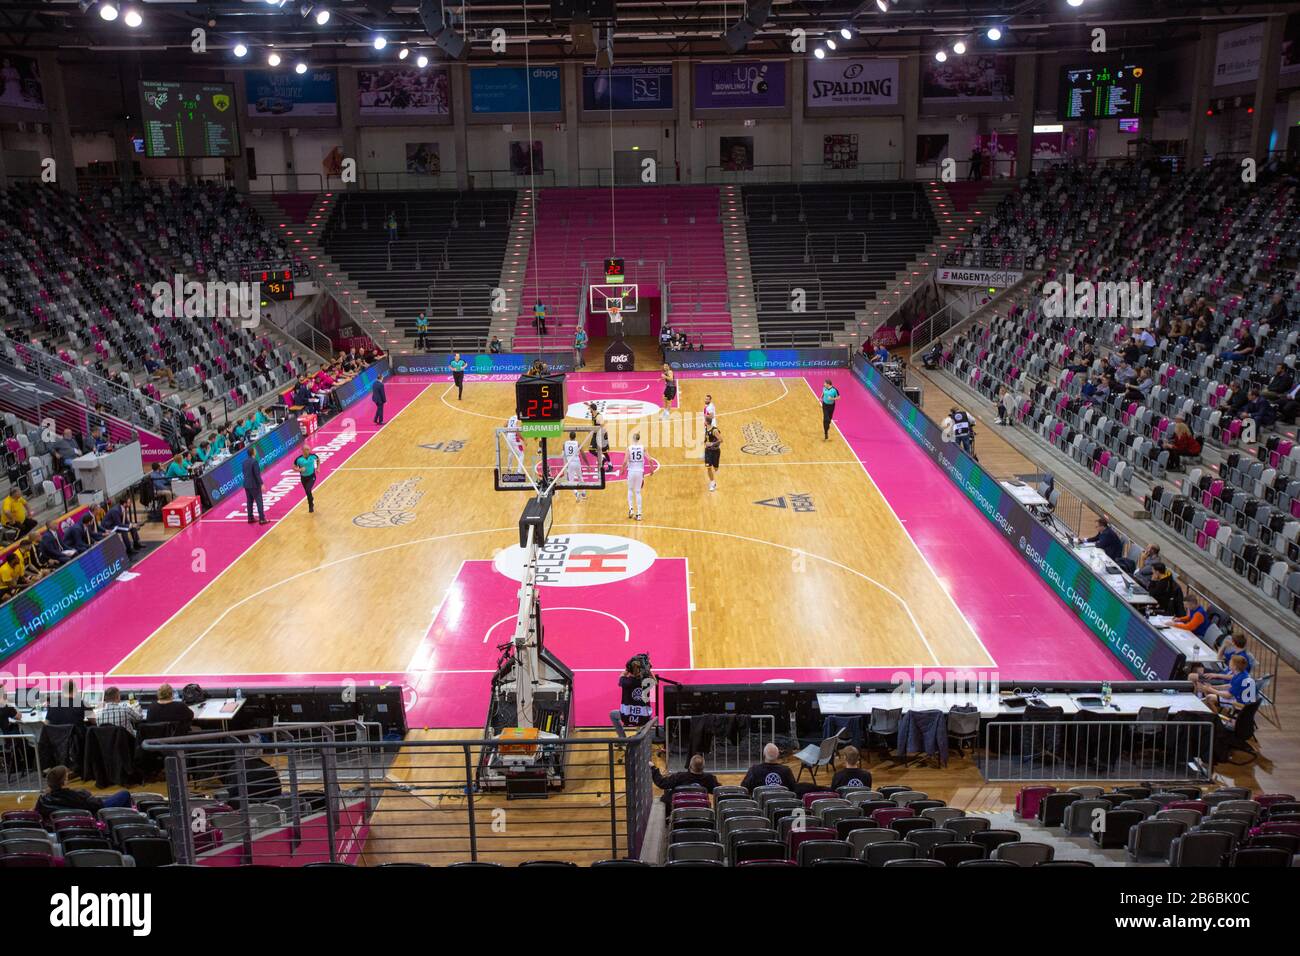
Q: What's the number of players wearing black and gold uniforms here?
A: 3